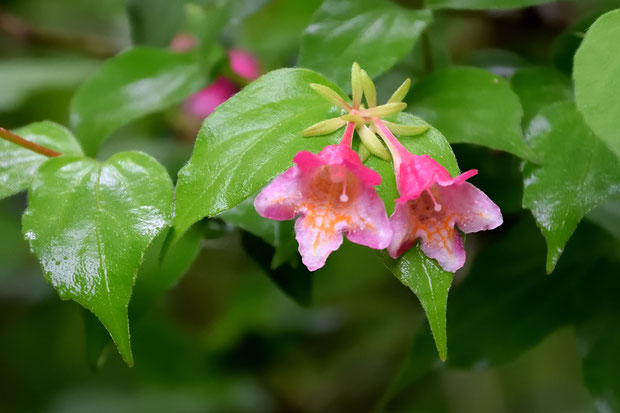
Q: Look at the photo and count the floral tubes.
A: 2